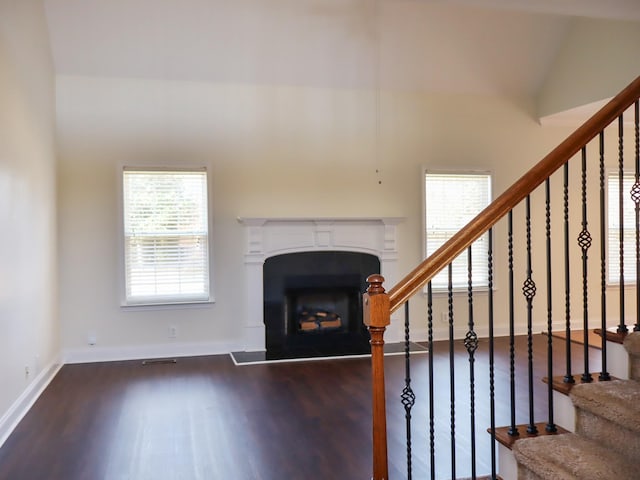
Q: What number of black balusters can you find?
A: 13